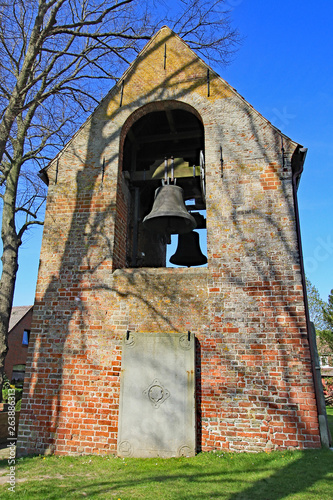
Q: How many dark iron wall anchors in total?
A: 7